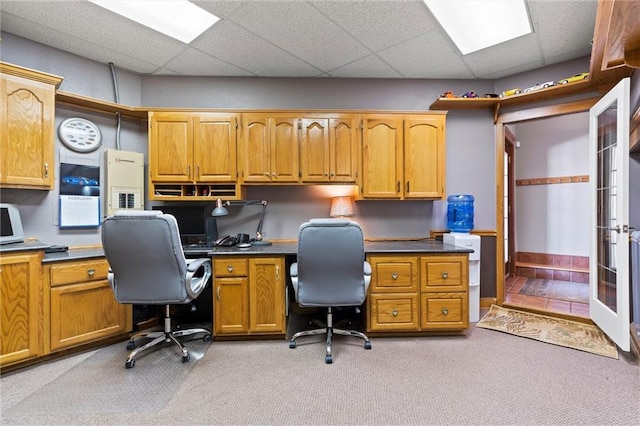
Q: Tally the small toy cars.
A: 6